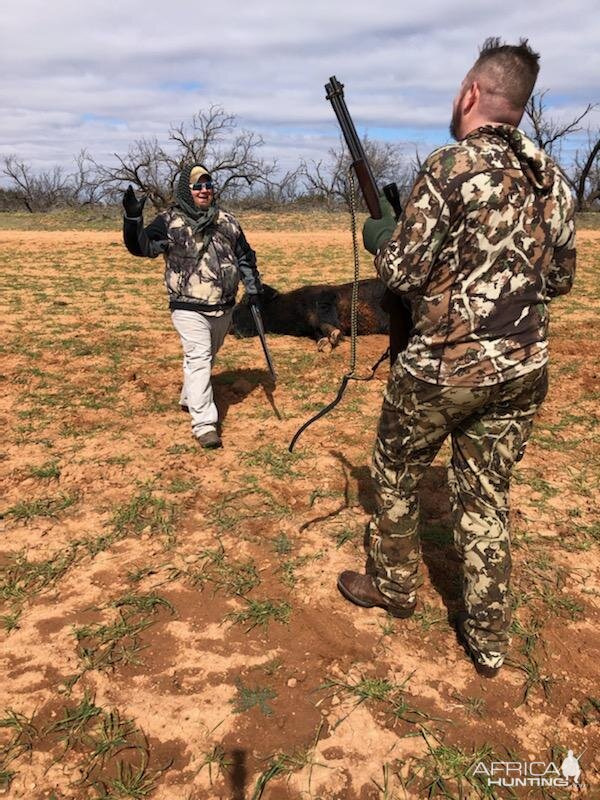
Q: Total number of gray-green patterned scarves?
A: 1